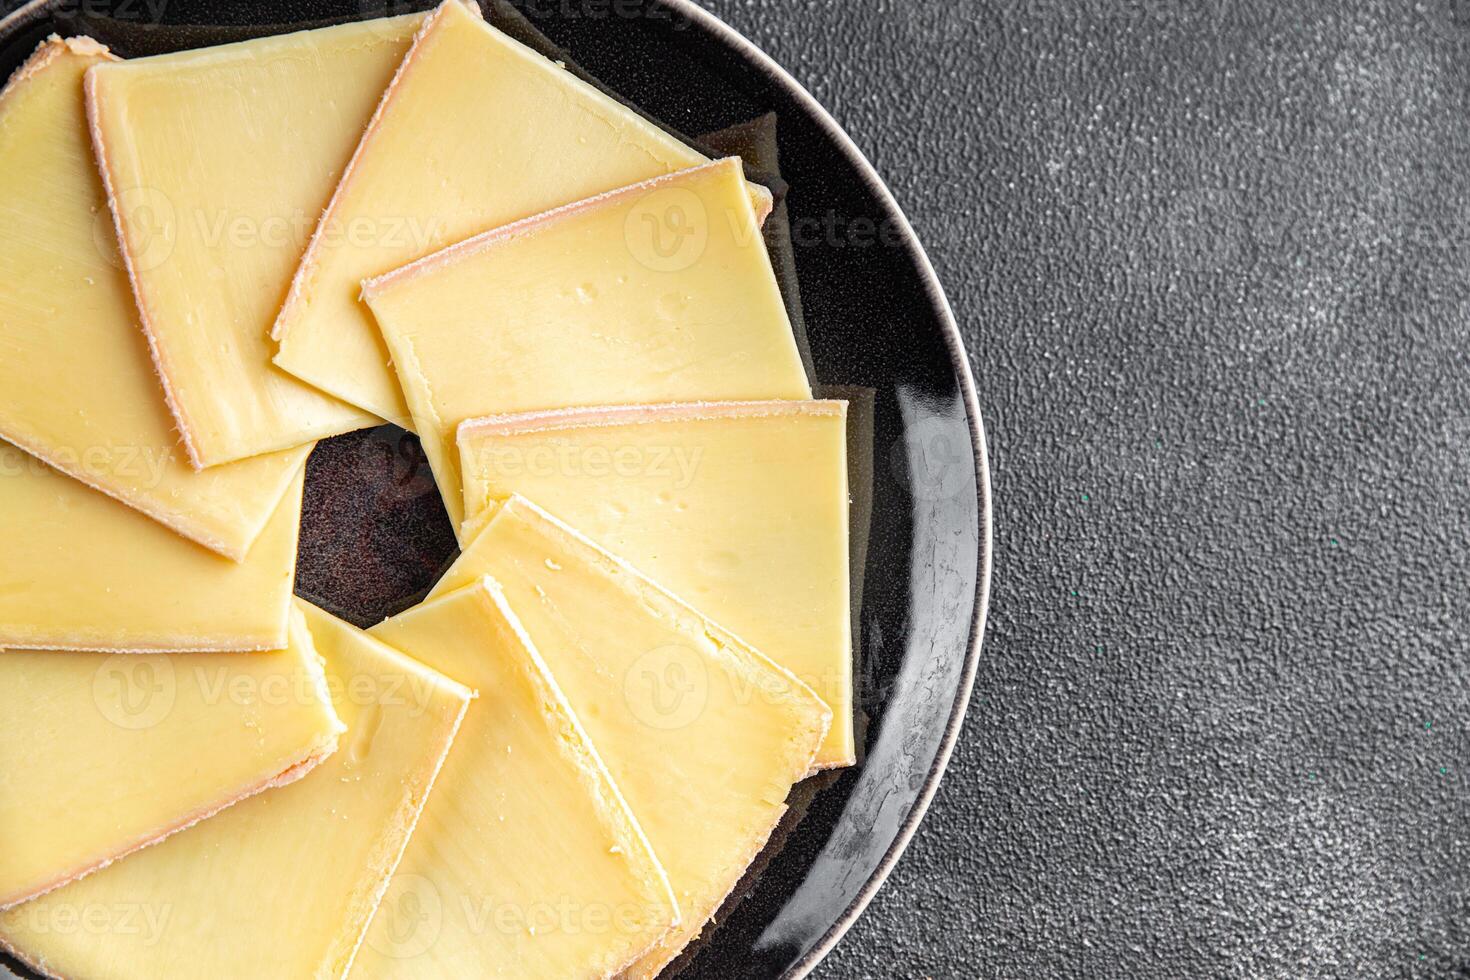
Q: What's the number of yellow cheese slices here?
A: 10